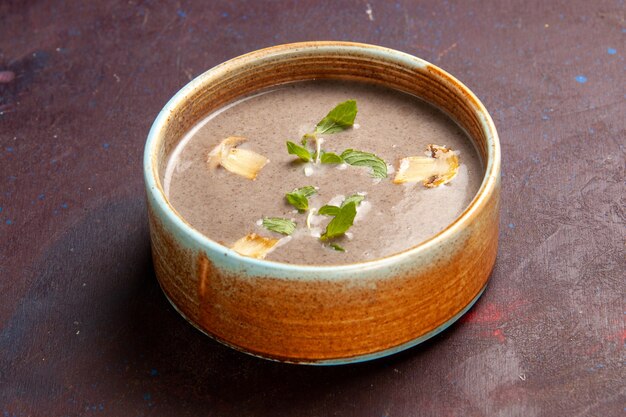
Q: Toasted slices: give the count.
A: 3